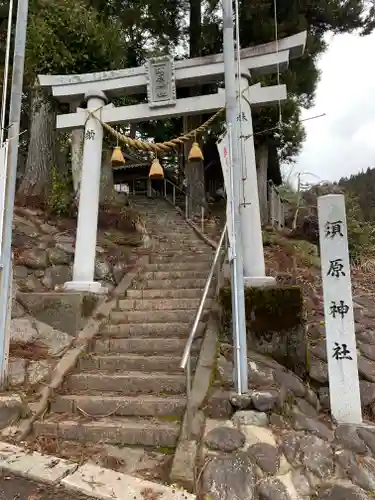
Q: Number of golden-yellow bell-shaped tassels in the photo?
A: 3